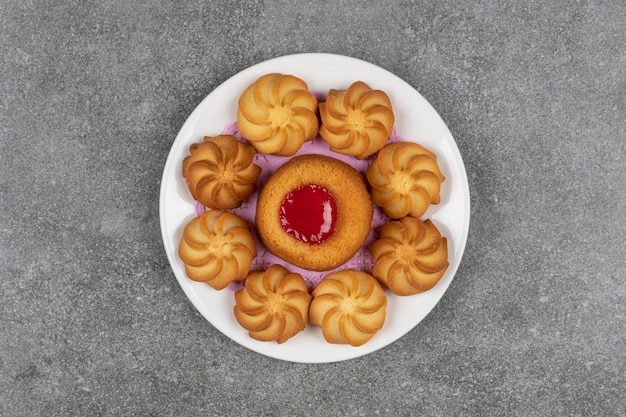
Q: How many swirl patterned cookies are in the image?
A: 8